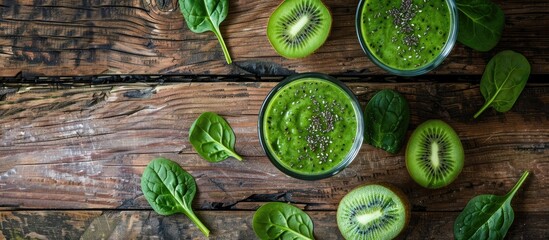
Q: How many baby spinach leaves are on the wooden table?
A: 8